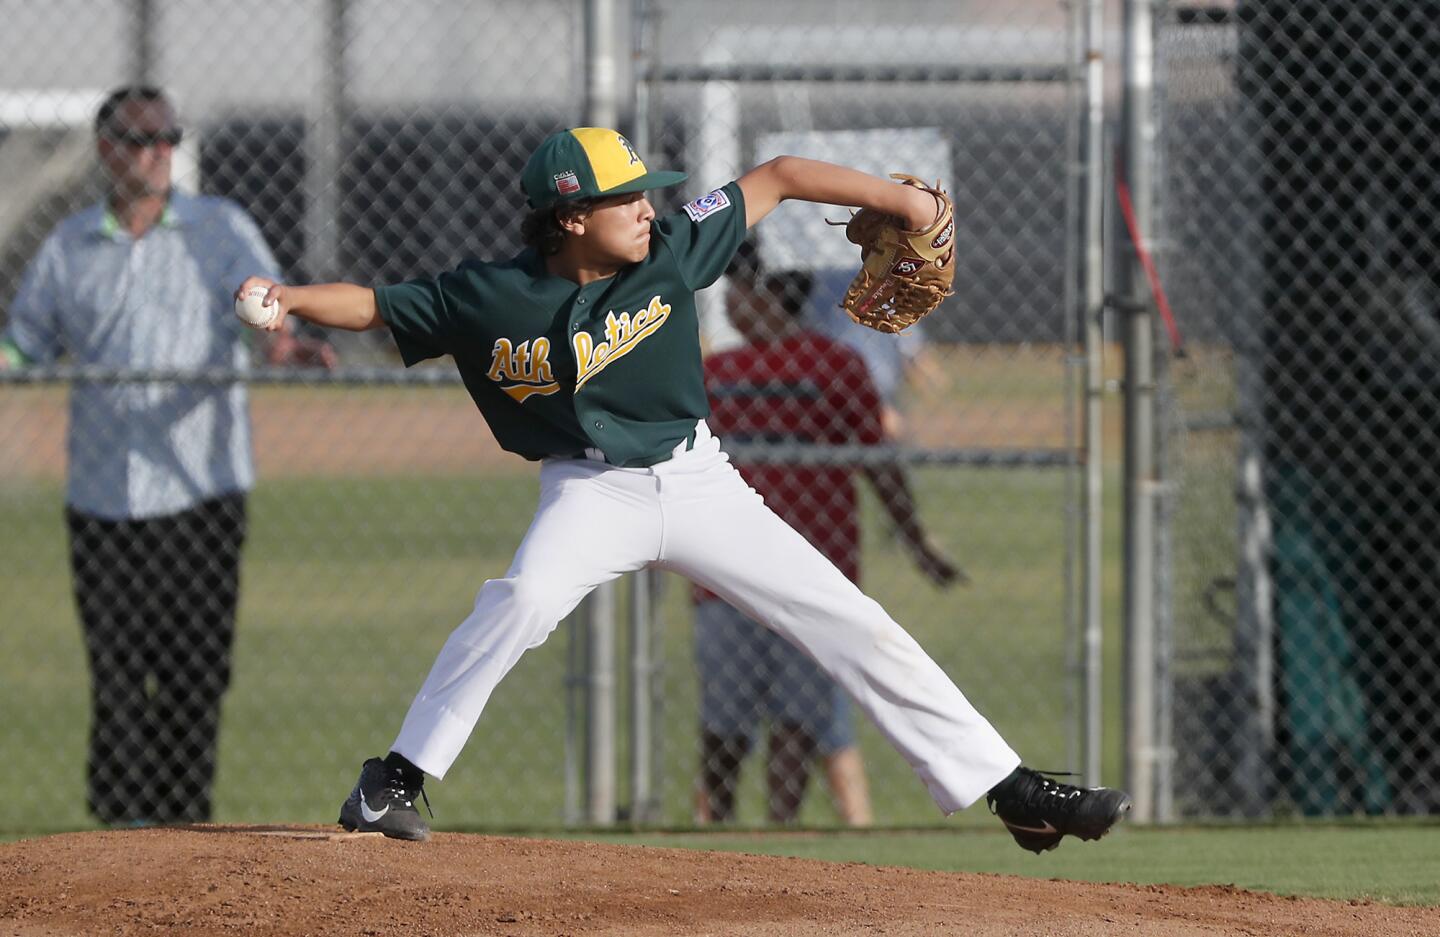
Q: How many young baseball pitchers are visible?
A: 1